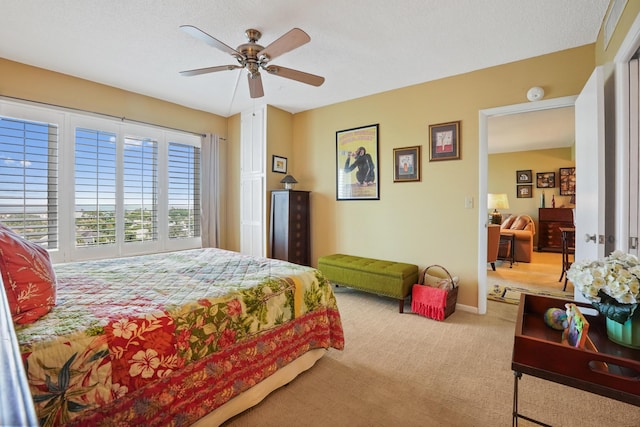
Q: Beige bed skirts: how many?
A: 1